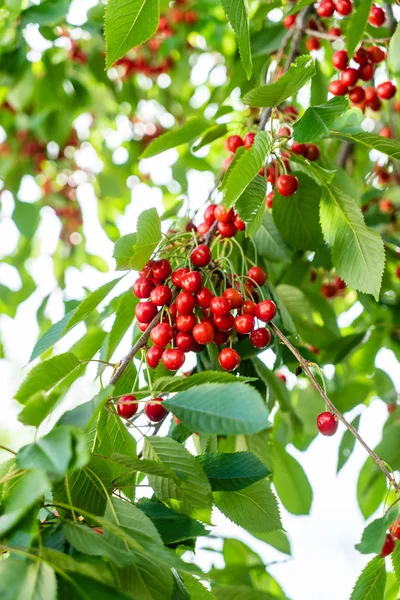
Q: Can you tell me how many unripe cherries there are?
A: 0